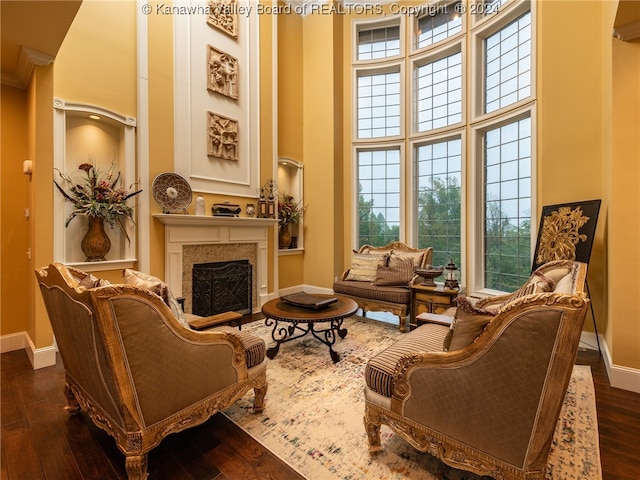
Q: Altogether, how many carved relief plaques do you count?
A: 3